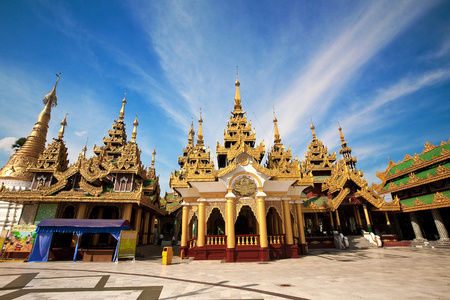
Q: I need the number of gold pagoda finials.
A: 12